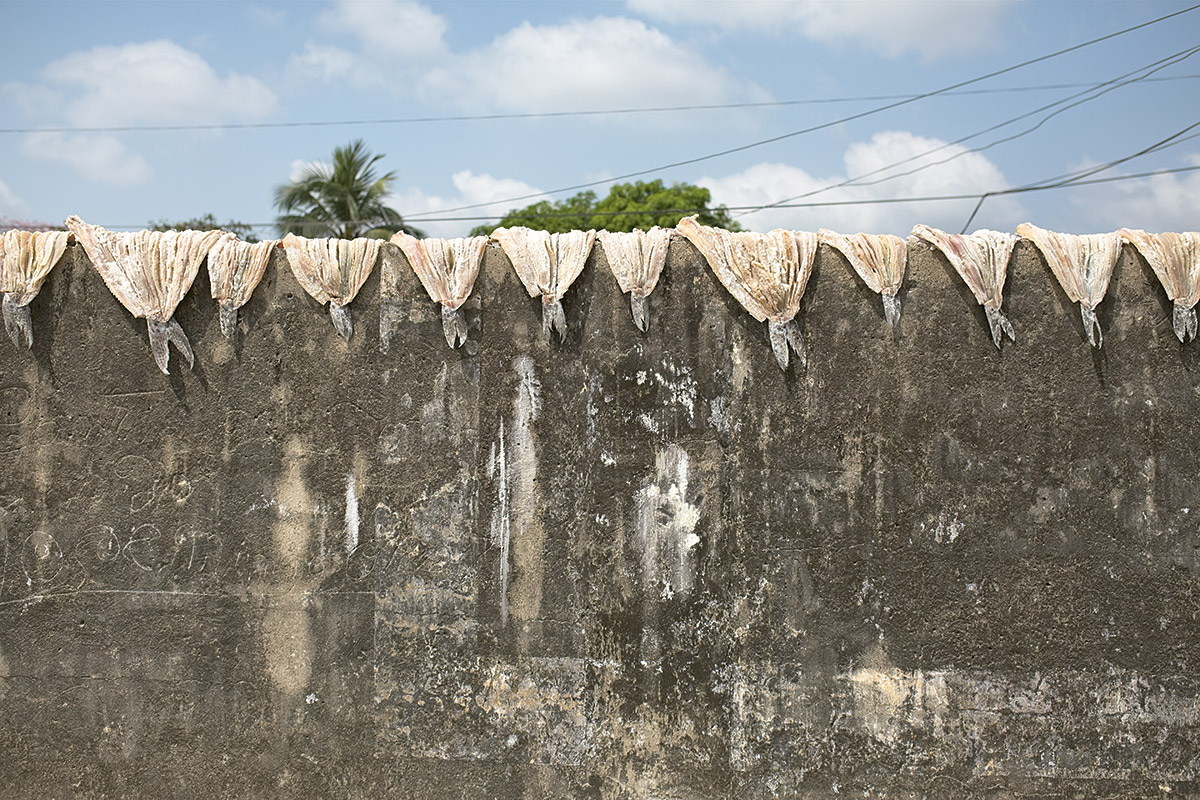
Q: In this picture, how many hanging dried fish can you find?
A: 12